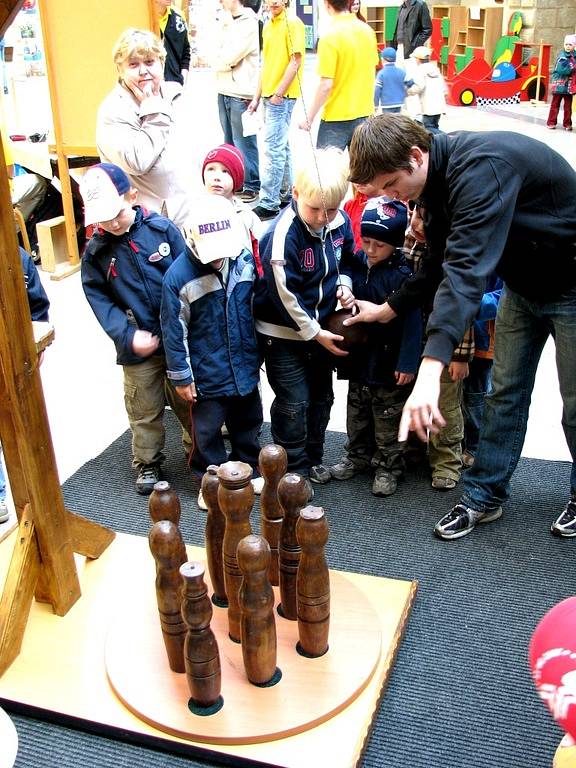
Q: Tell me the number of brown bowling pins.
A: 9